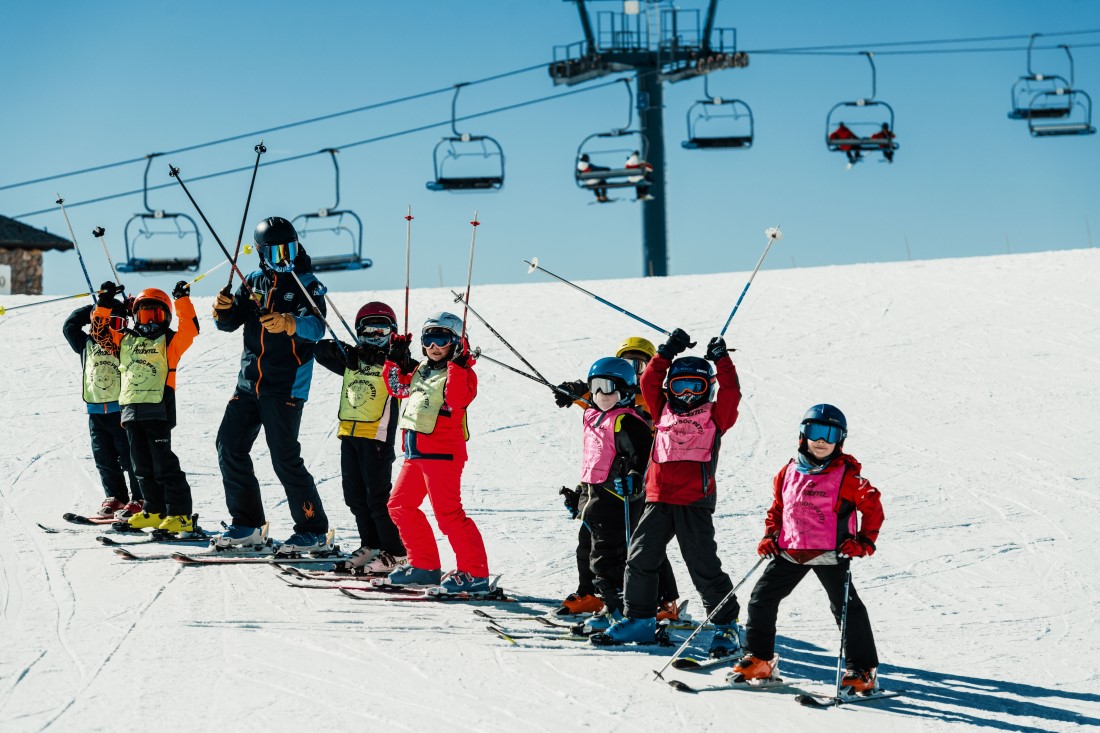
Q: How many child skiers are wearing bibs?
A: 7